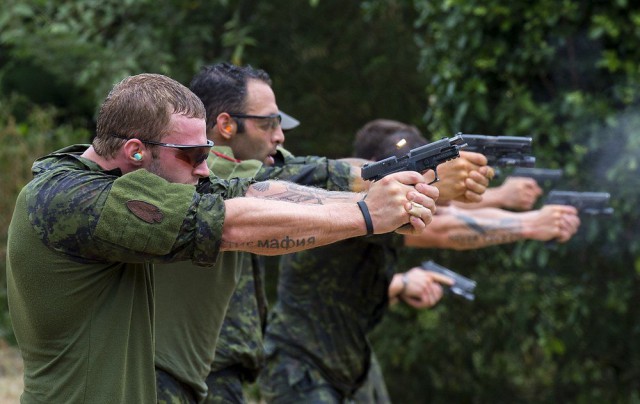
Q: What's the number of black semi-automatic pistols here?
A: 5